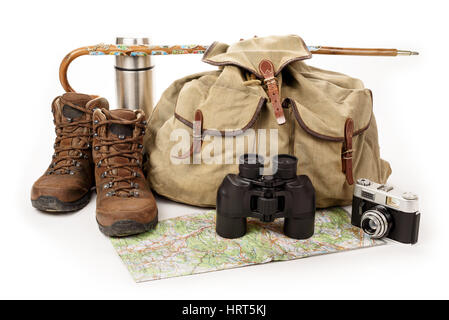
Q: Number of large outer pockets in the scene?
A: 2